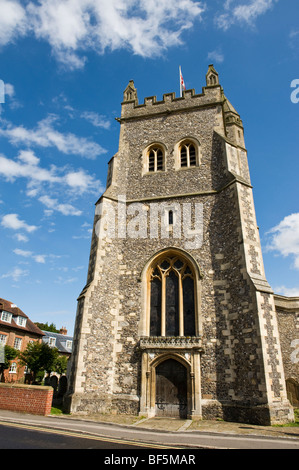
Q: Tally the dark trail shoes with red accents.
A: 0